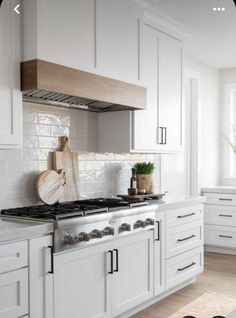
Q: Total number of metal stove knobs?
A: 7